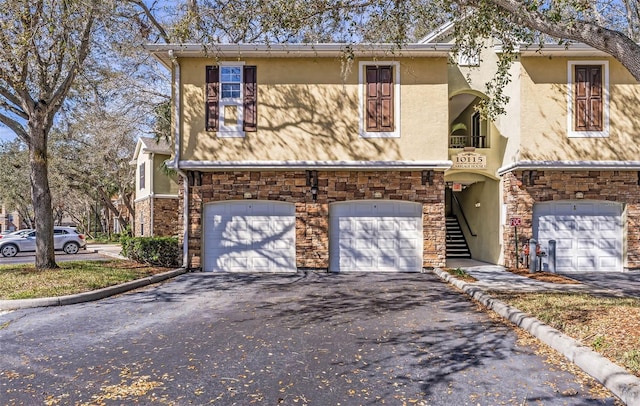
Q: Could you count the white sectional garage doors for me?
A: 3